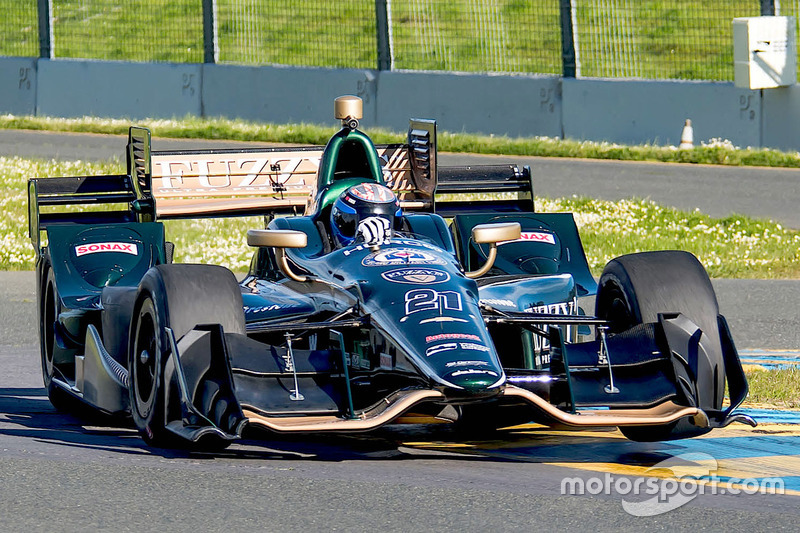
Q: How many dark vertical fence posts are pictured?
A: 5